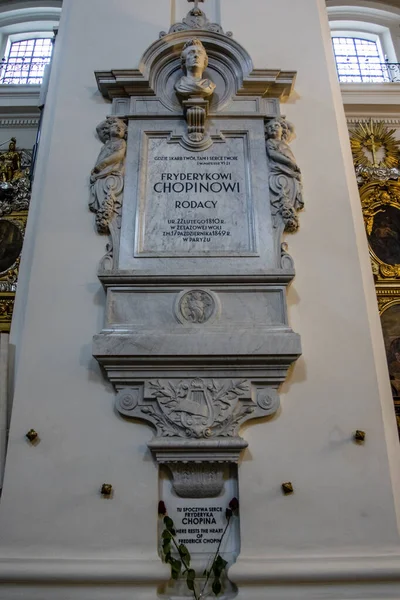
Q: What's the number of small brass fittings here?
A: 4